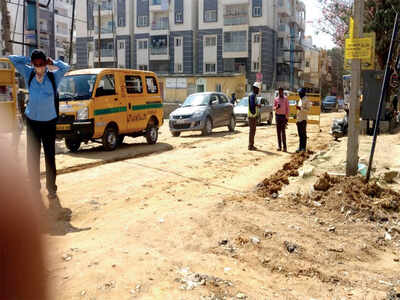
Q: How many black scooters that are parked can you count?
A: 1